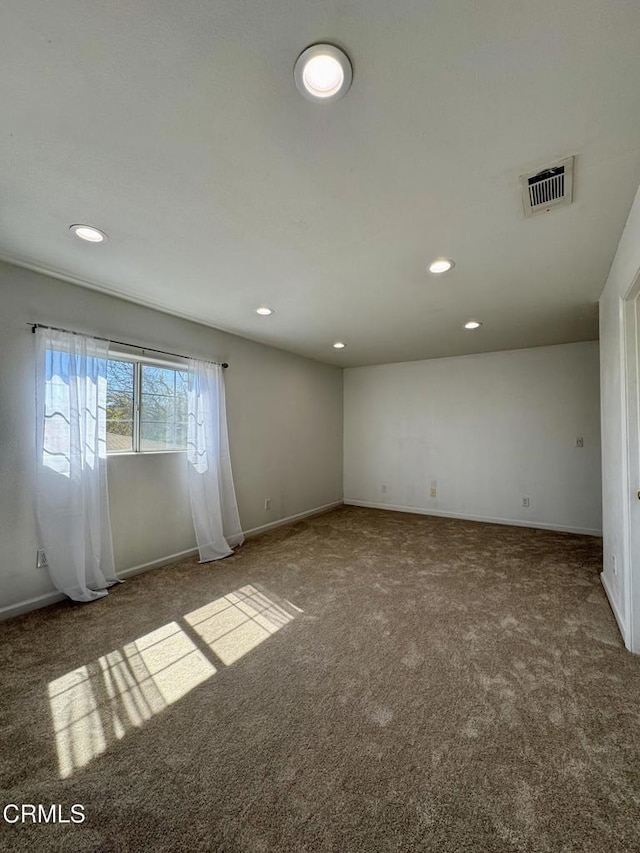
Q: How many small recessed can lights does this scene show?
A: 6